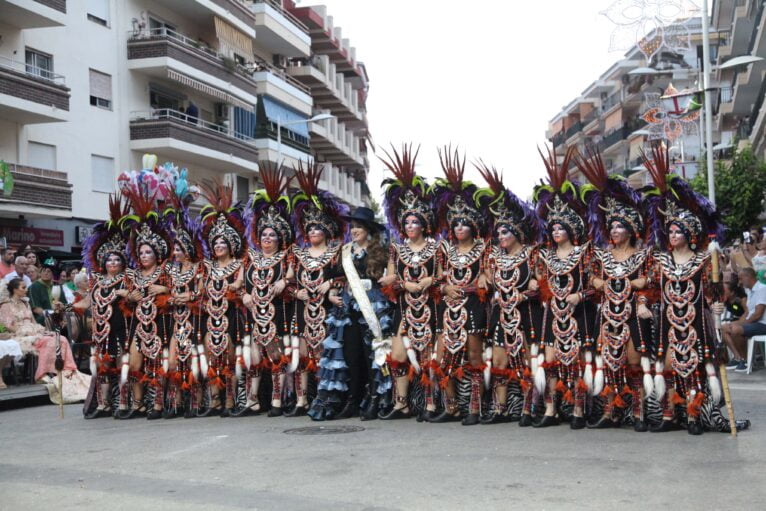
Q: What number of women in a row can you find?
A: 13